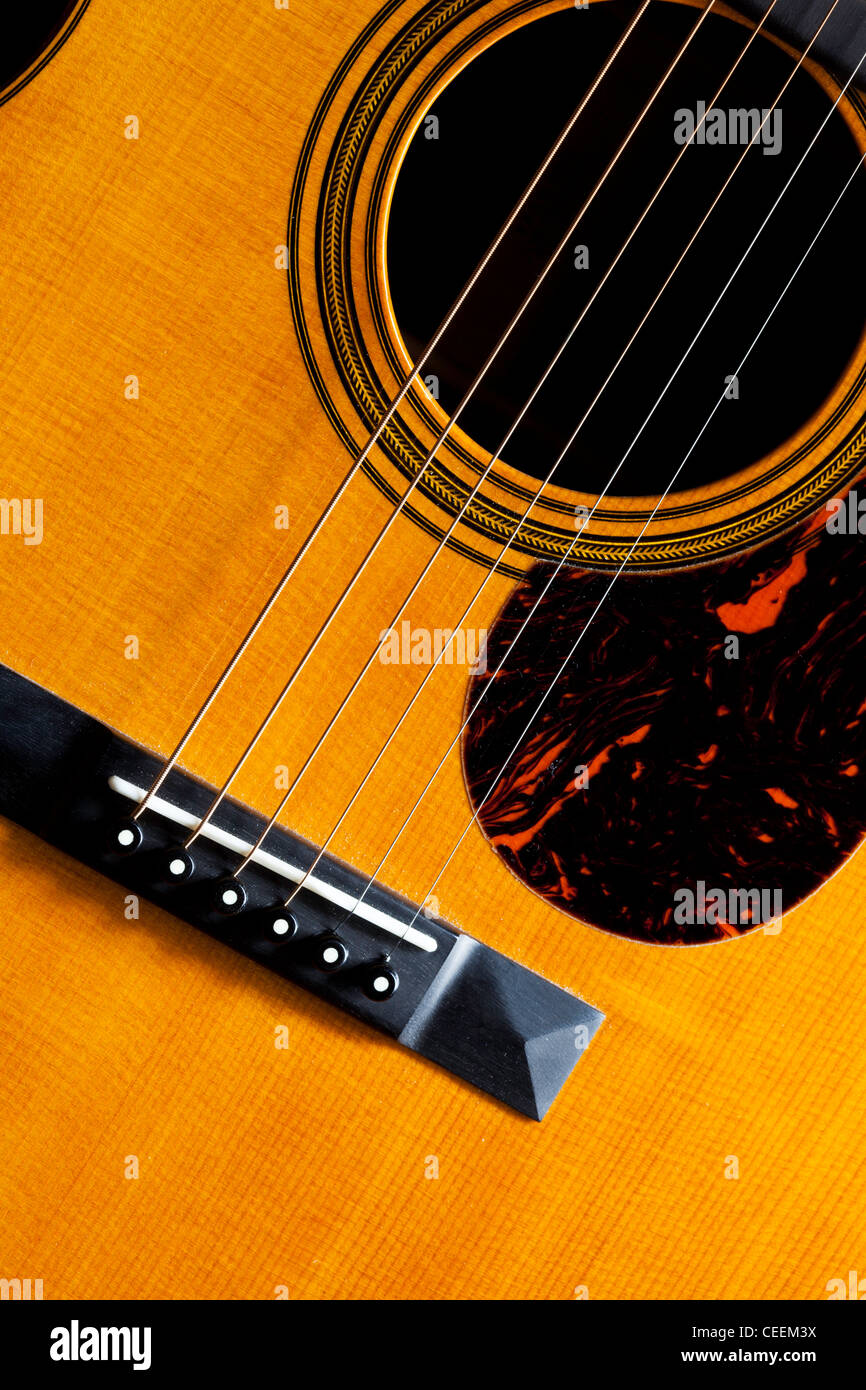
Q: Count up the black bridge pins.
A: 6